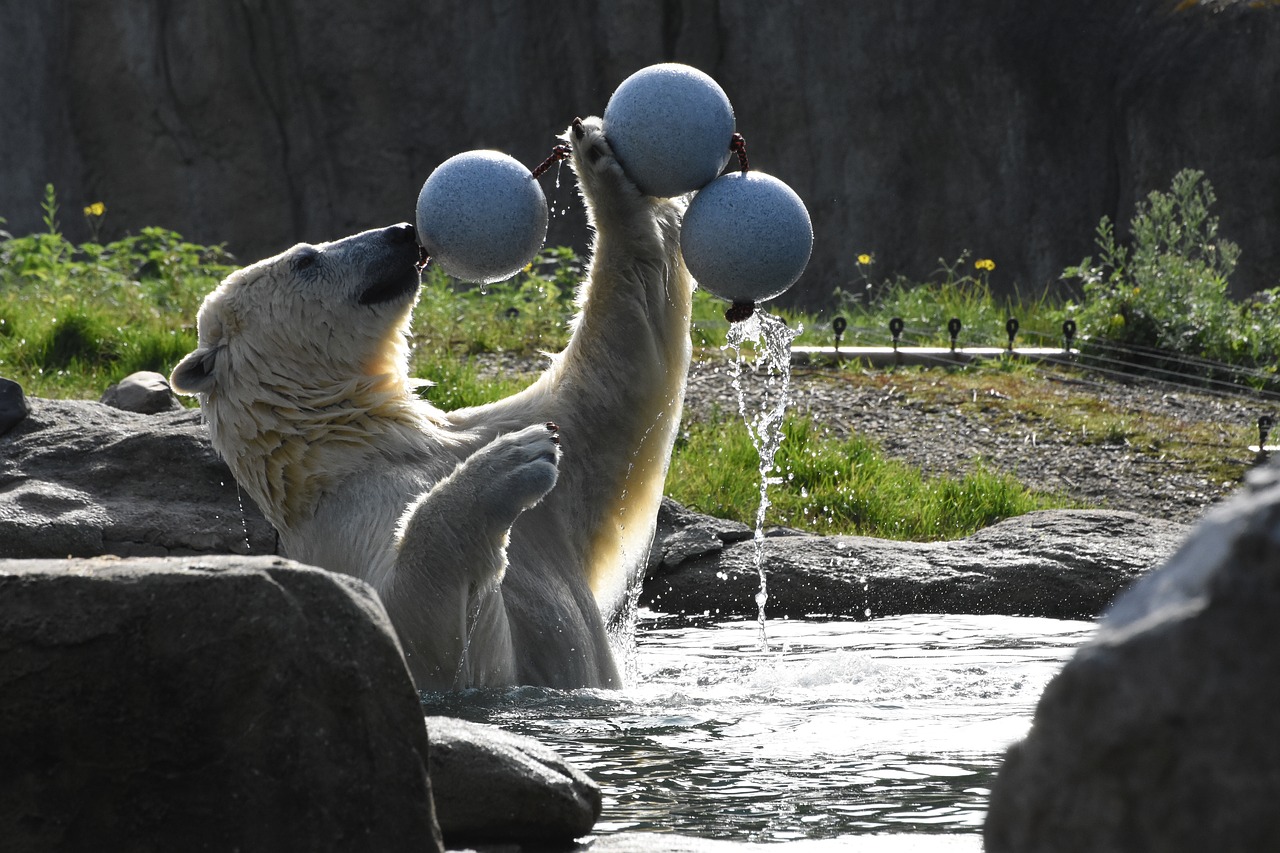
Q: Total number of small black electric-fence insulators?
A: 6